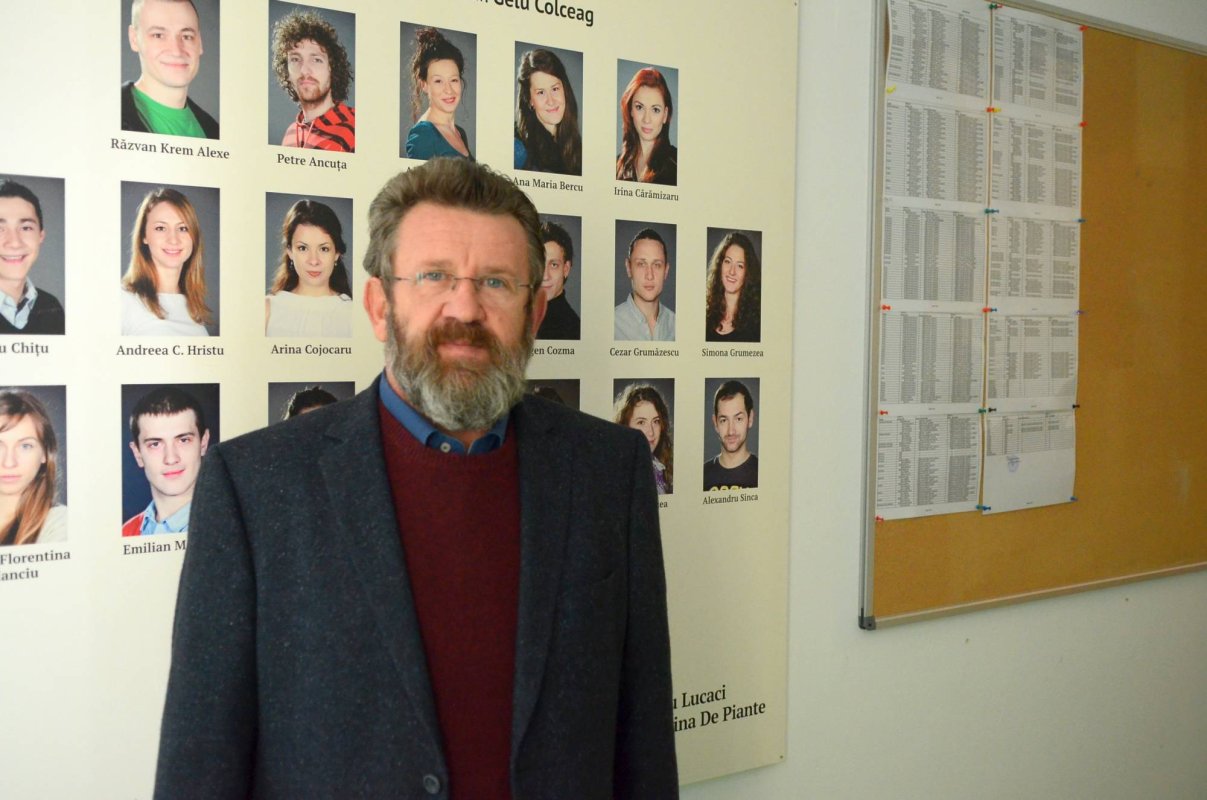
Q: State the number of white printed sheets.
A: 10